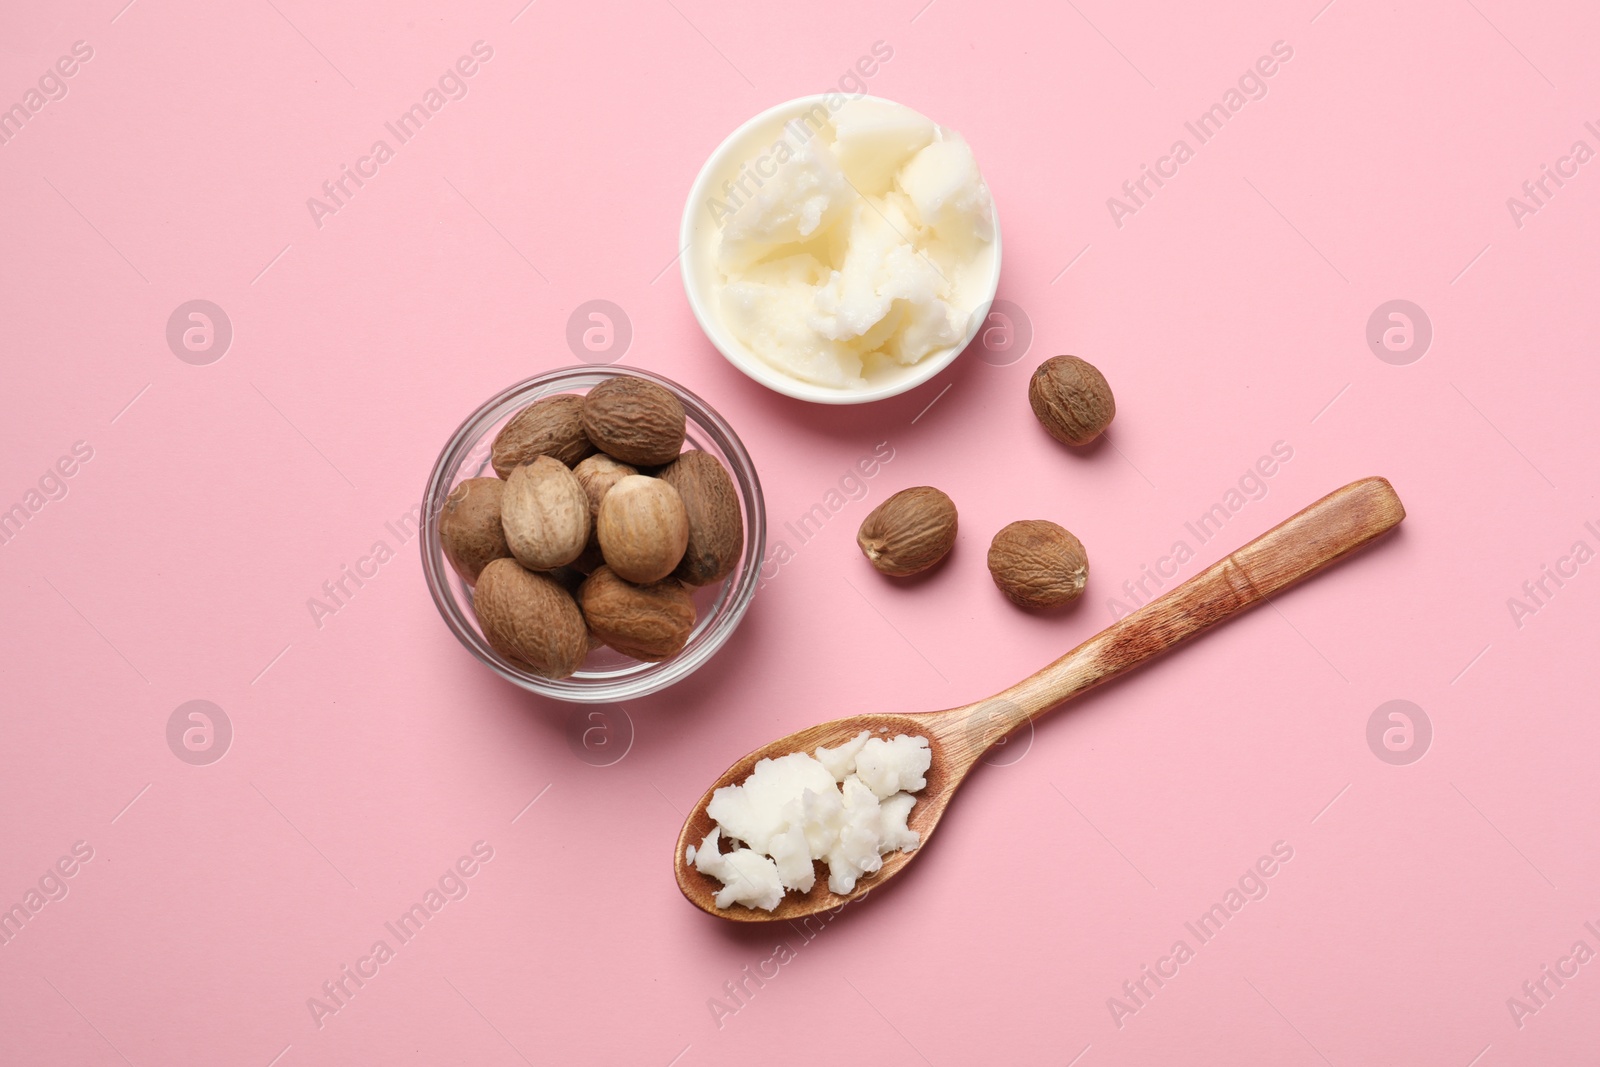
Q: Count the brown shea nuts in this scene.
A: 12